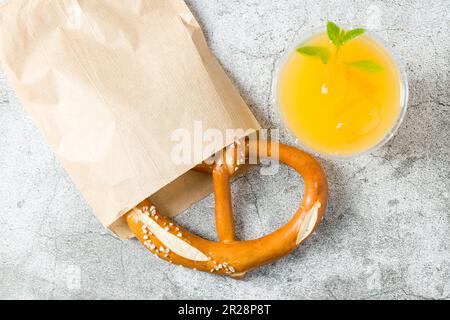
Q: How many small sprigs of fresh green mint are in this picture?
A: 1